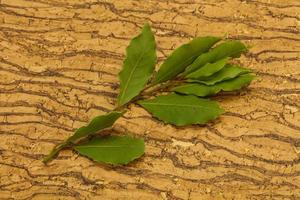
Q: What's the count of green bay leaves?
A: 9